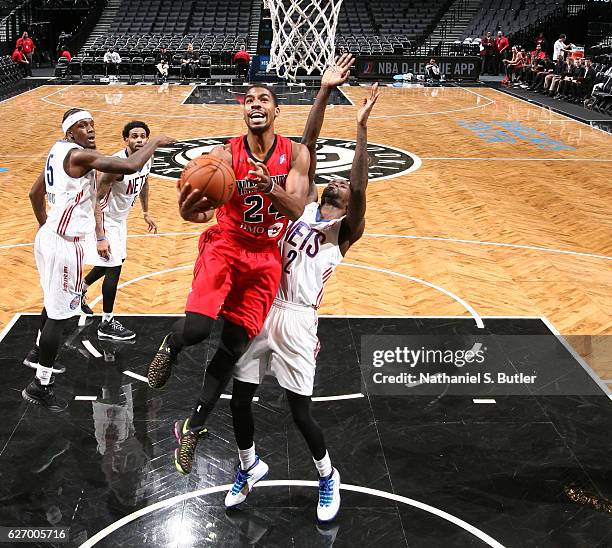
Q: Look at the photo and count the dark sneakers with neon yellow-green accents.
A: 2